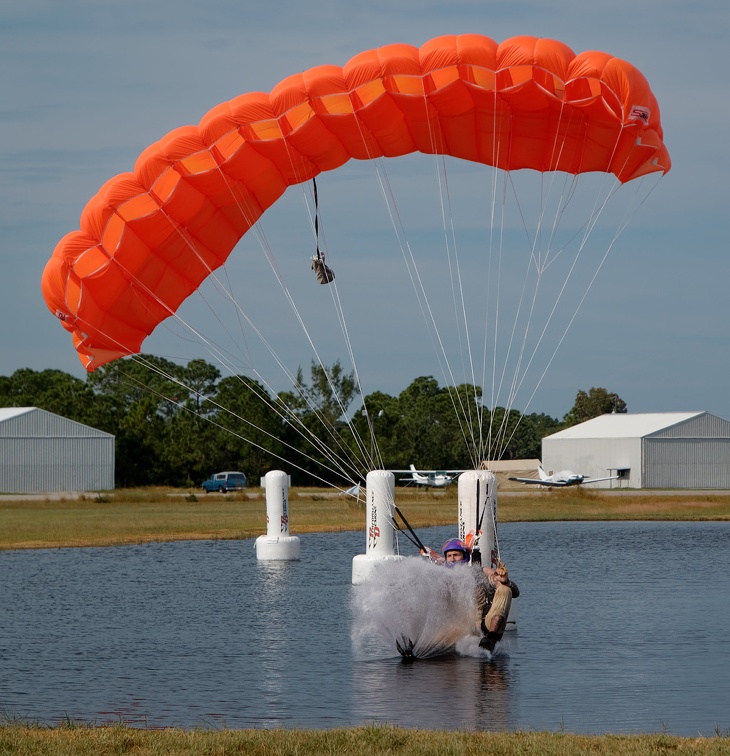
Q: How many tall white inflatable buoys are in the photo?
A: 3